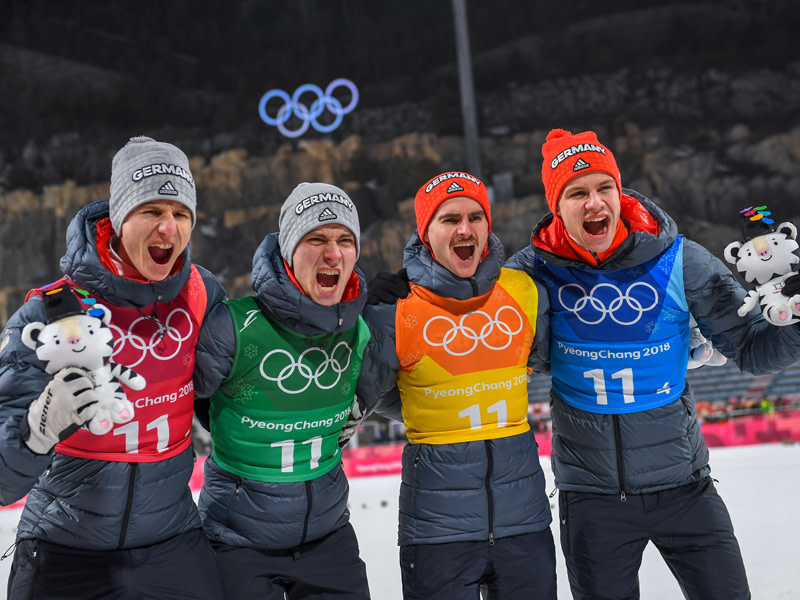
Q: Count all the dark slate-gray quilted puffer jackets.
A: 4